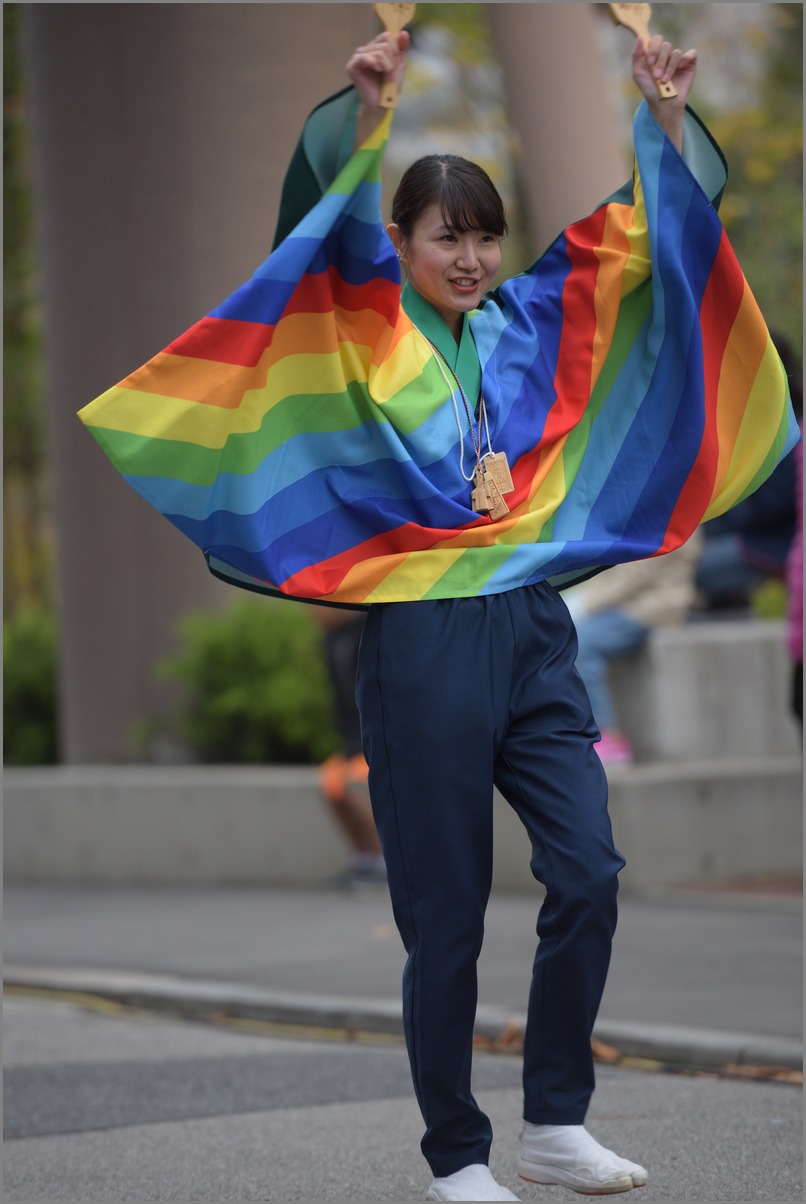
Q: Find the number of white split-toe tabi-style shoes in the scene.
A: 2